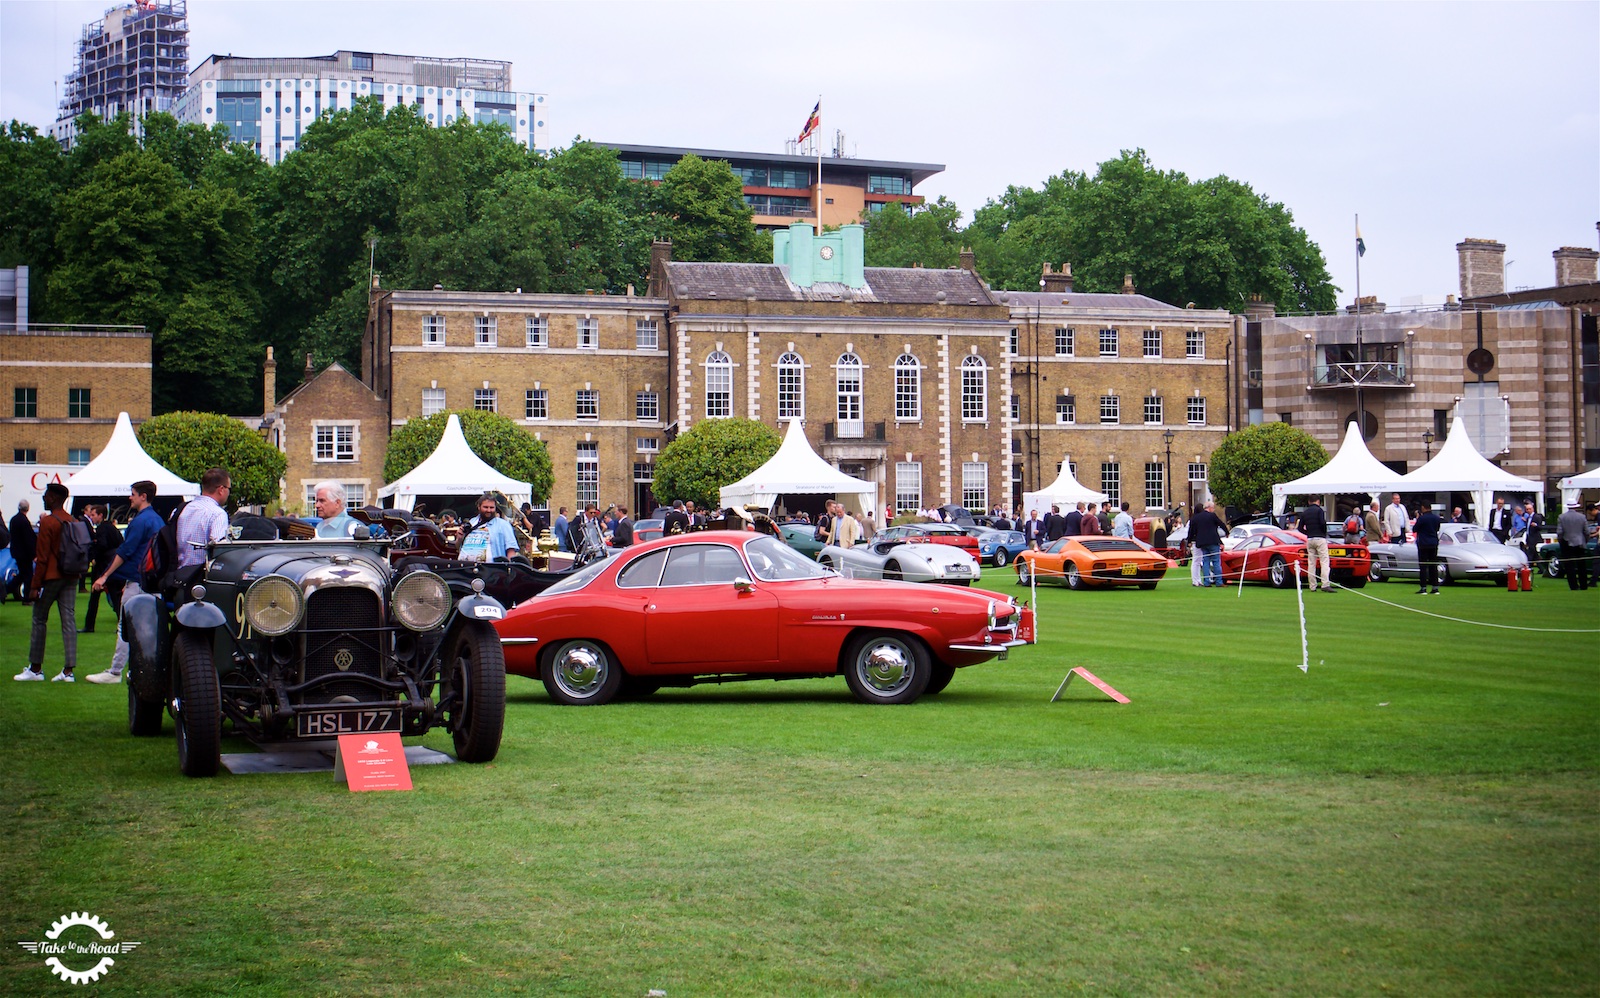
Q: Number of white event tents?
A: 7